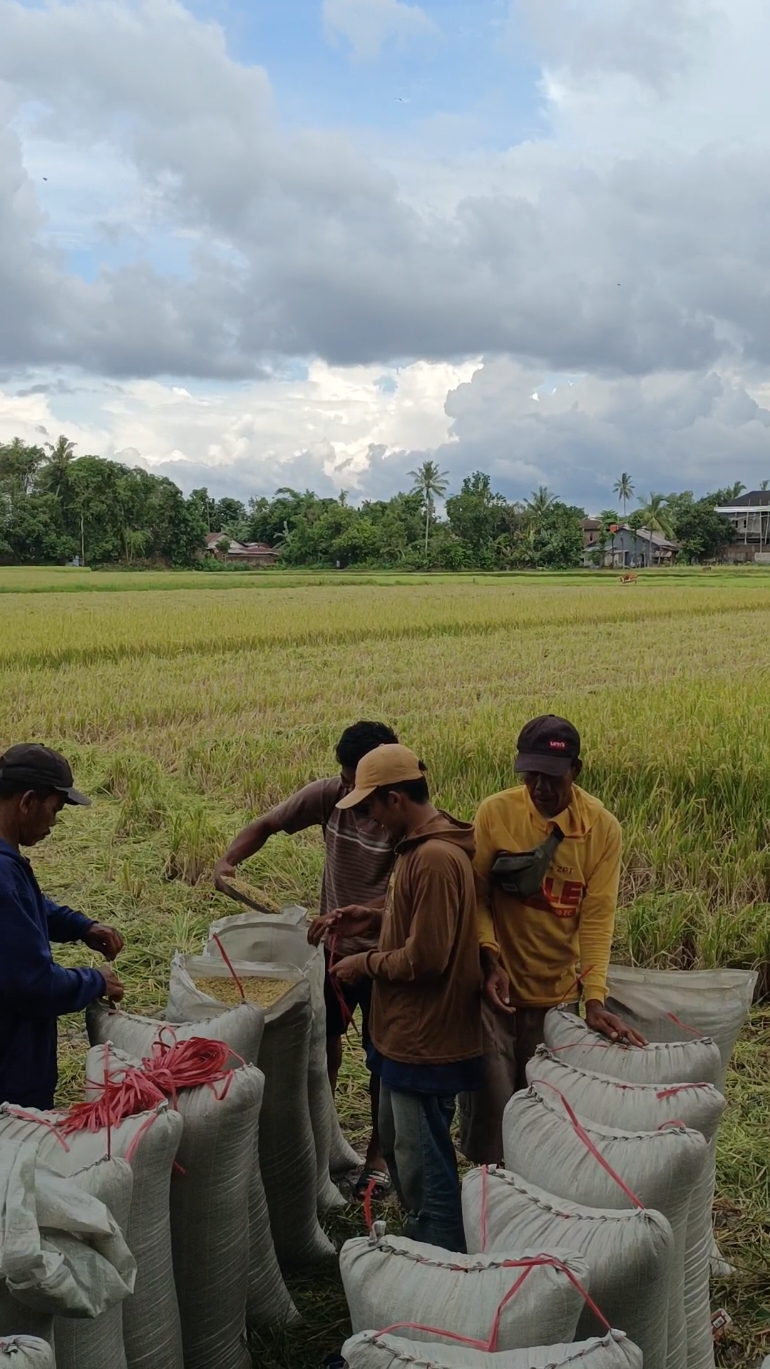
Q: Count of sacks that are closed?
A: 11